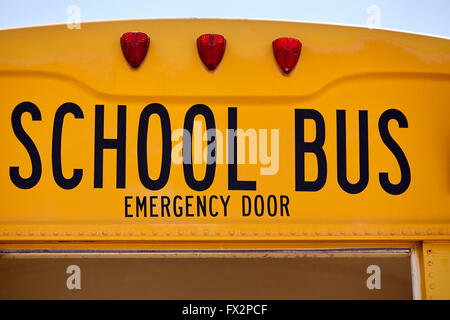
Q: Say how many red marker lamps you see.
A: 3